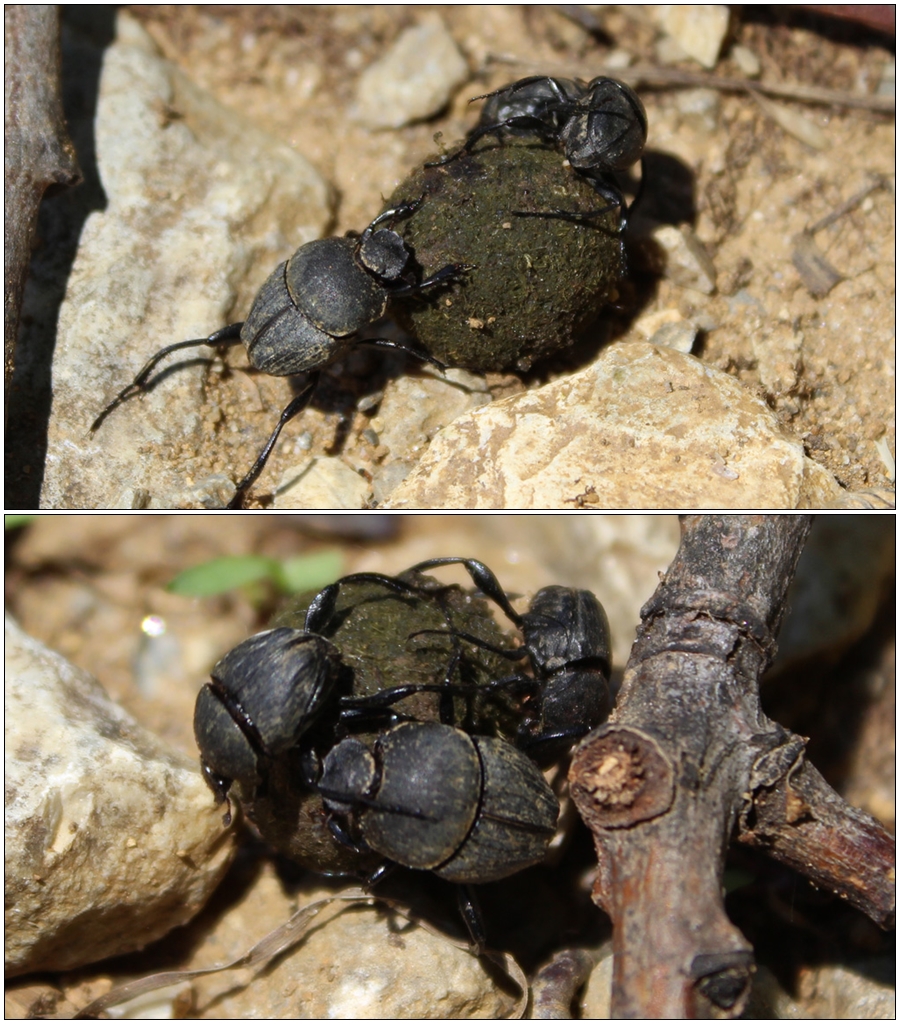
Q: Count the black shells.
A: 6